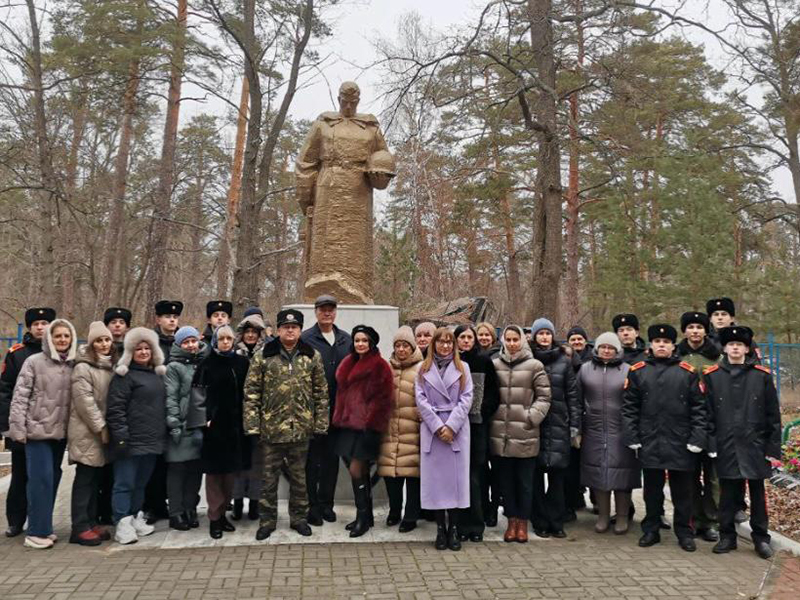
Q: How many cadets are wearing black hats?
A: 9